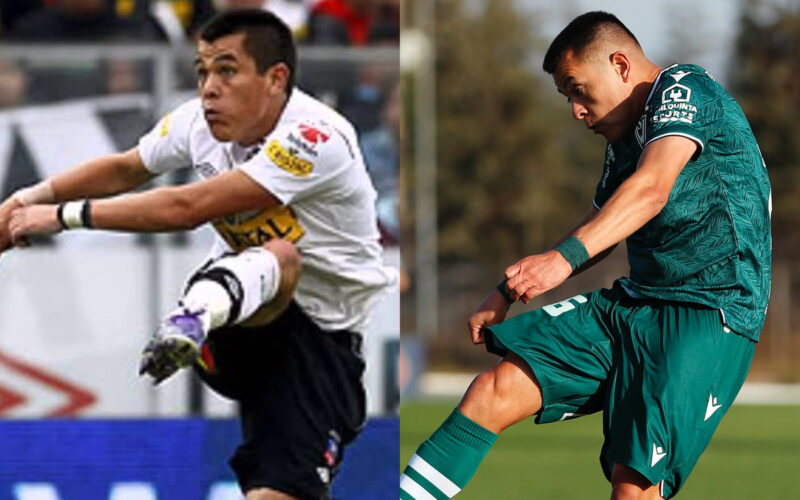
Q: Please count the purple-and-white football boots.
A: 1